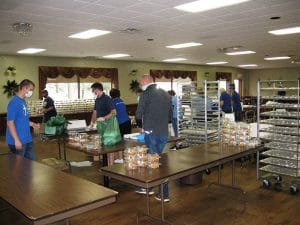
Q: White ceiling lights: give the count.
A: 11